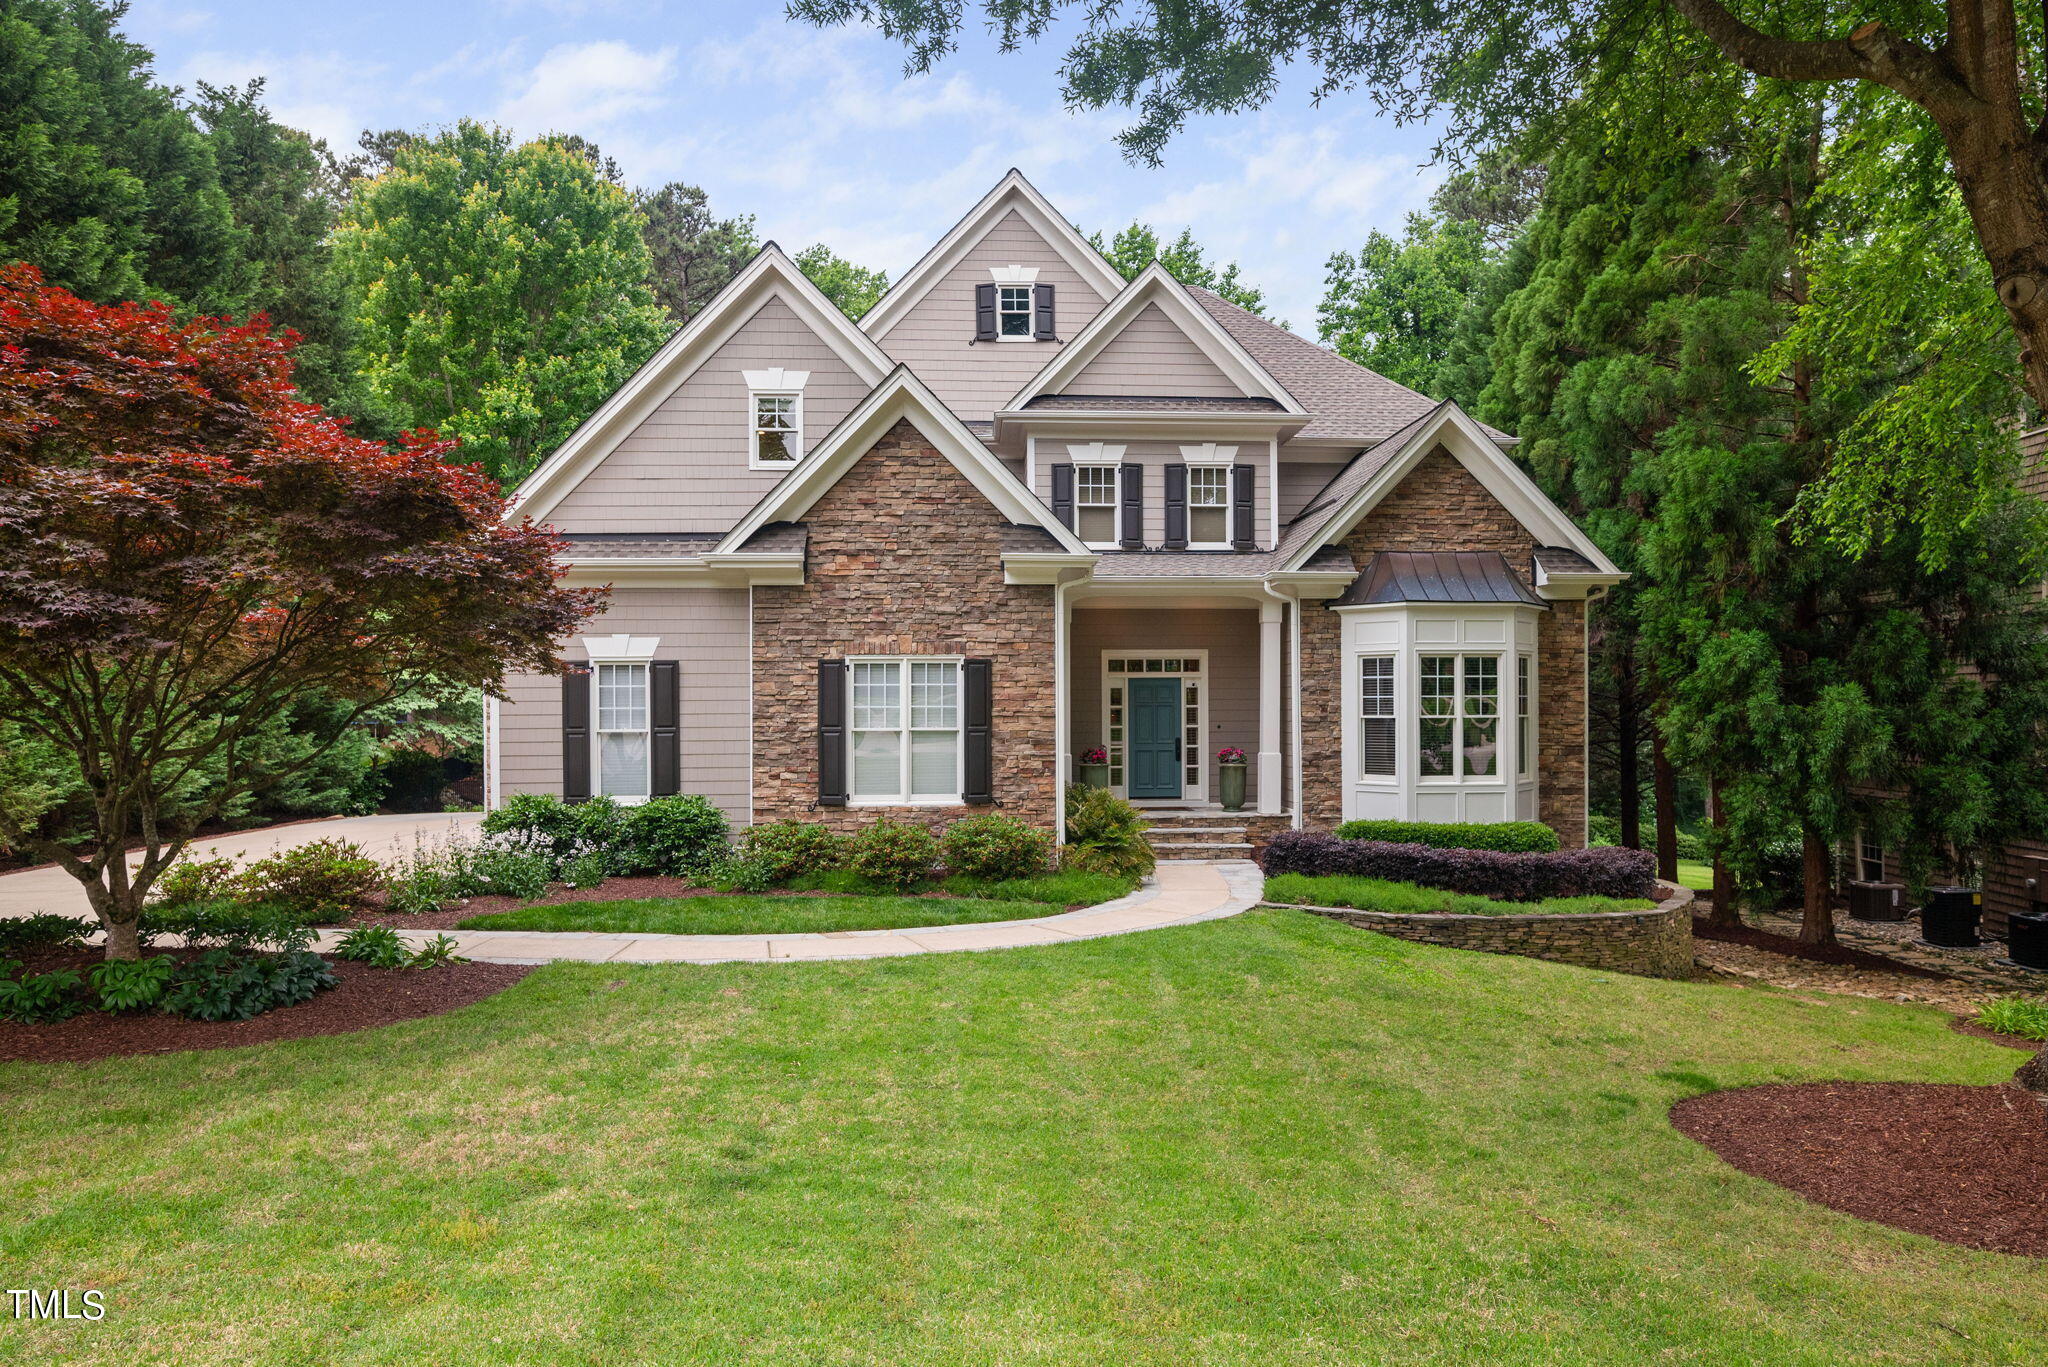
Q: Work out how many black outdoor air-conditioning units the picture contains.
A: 2